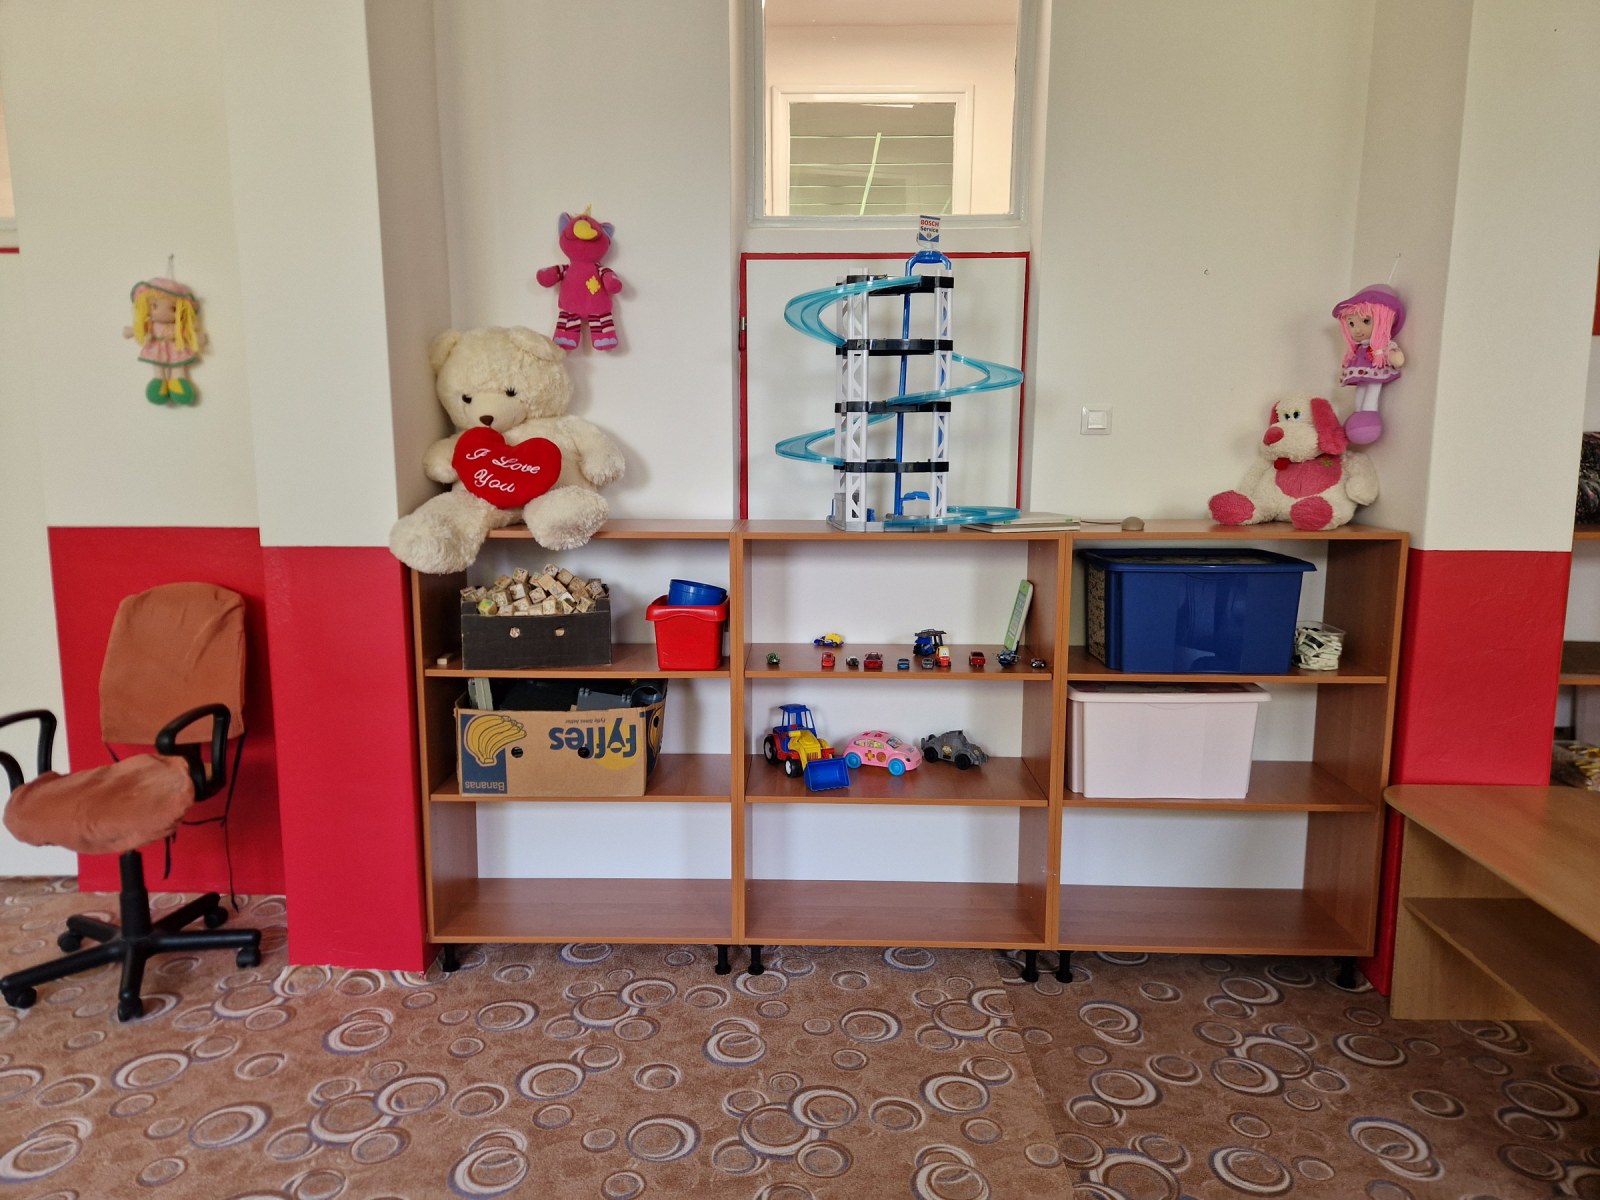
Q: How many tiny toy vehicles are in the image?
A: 12